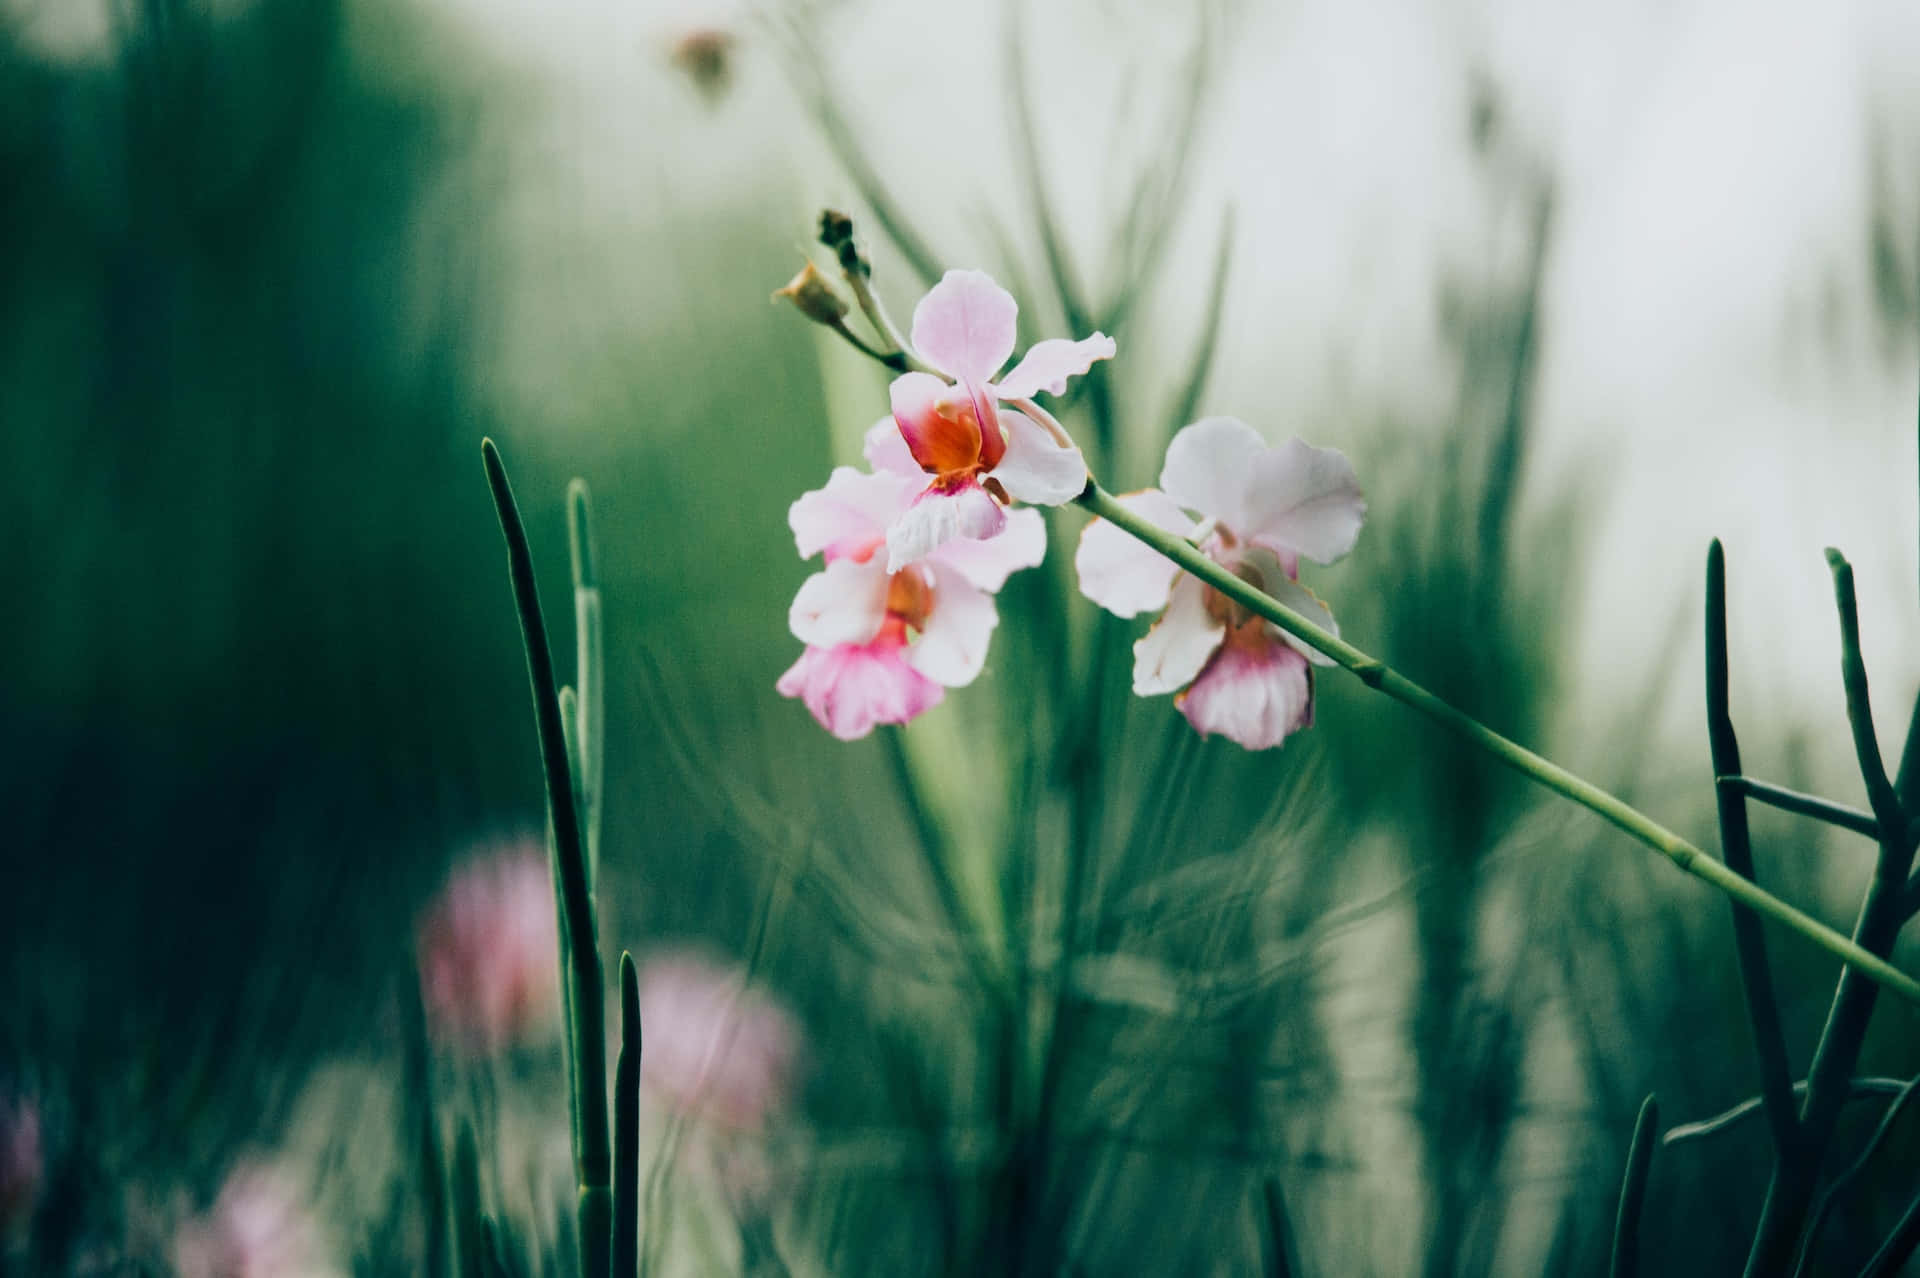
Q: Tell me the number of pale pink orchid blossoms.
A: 3